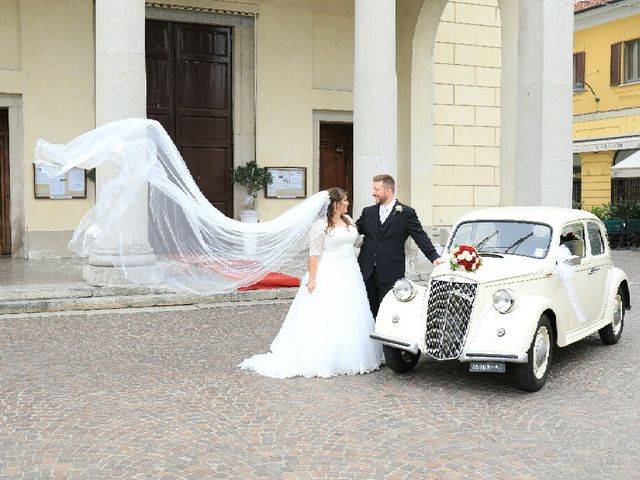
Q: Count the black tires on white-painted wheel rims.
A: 2